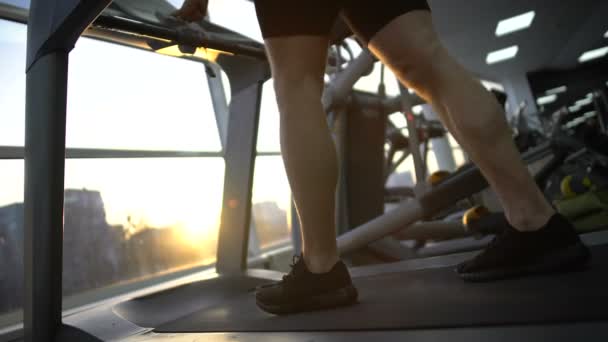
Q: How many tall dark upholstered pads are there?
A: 1